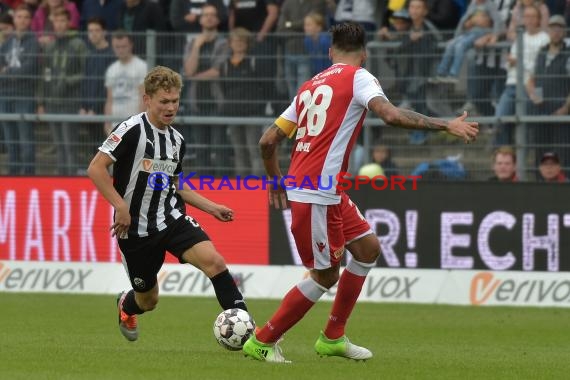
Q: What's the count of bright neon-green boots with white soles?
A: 2